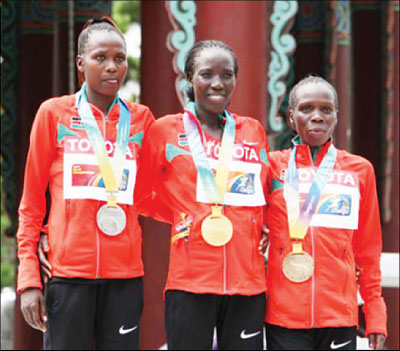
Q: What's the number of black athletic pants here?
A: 3